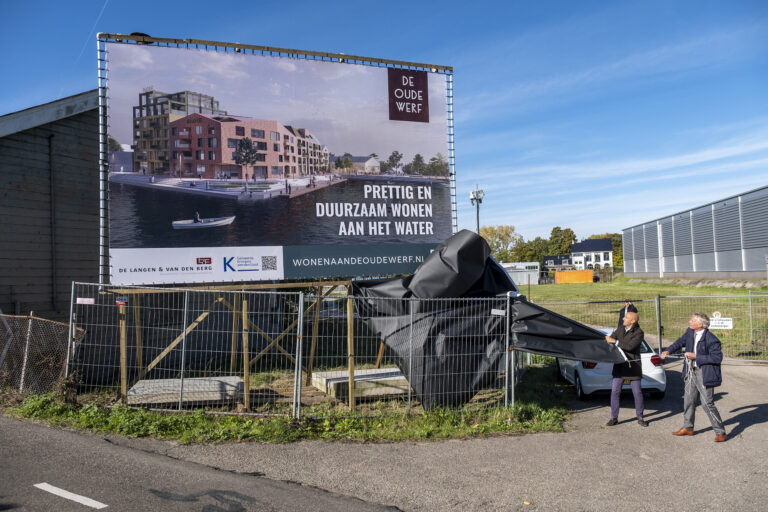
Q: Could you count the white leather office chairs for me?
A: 0